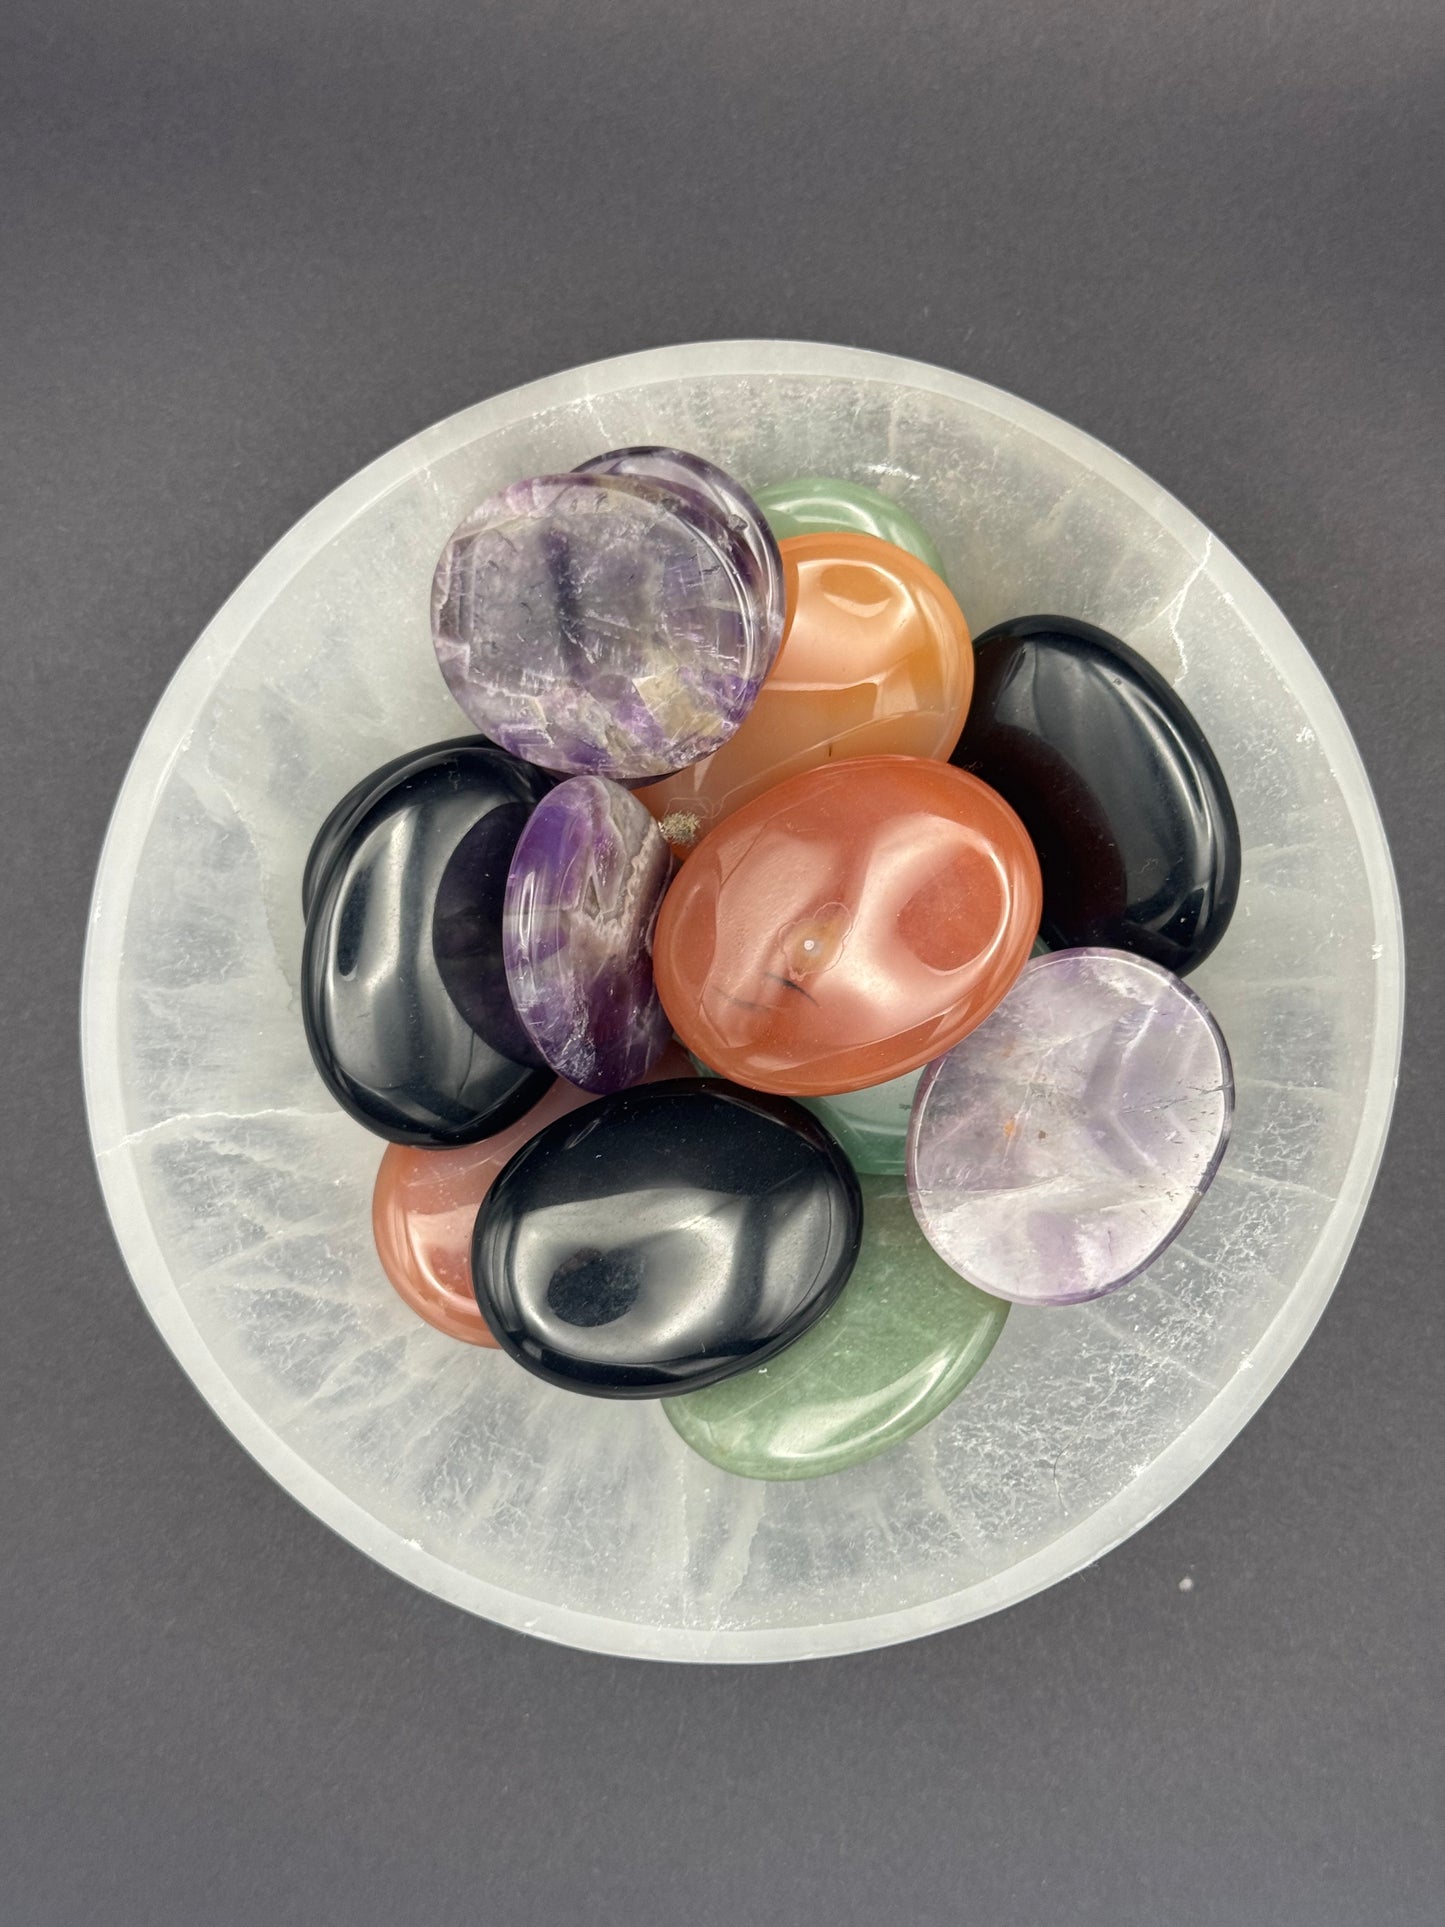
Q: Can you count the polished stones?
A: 14